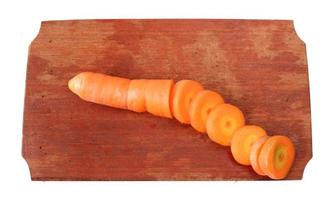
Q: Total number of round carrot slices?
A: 6